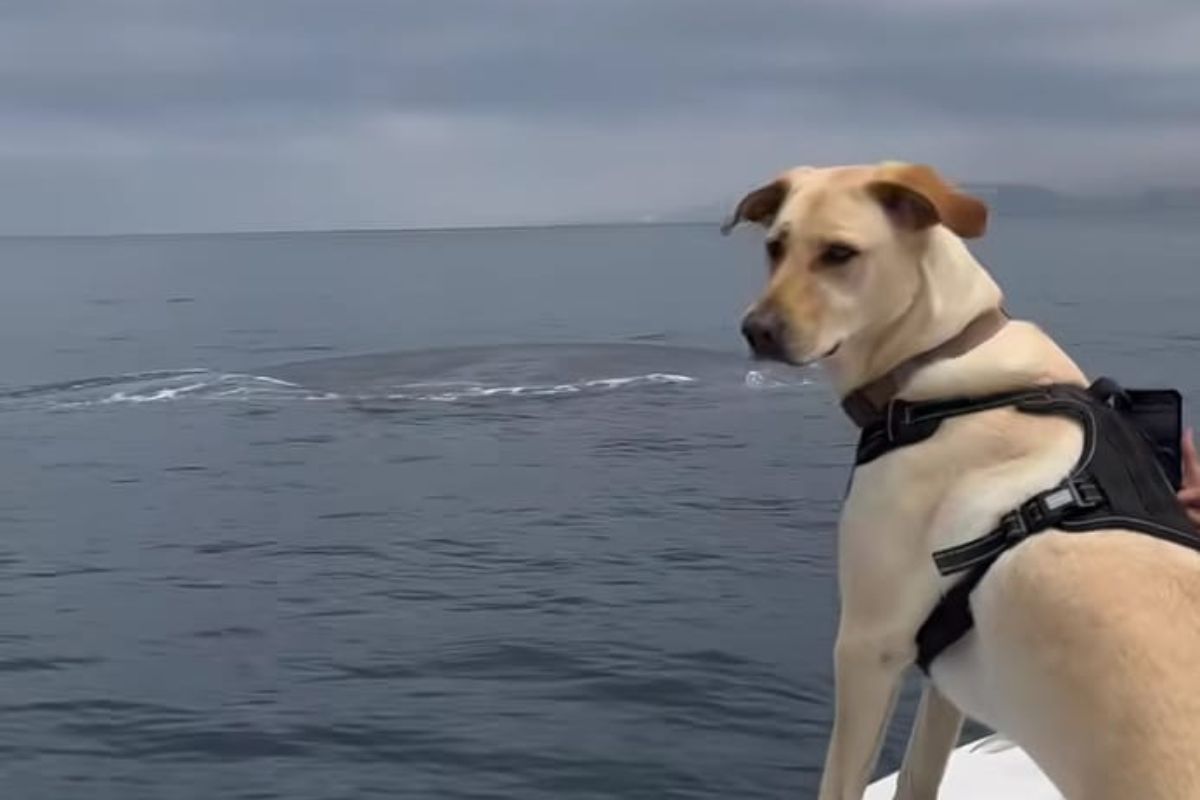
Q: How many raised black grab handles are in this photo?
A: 1